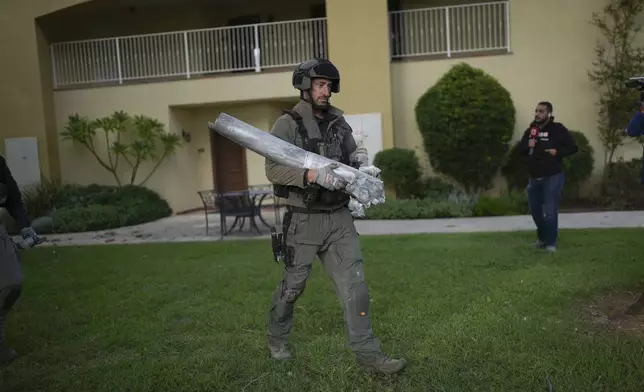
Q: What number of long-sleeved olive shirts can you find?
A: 1